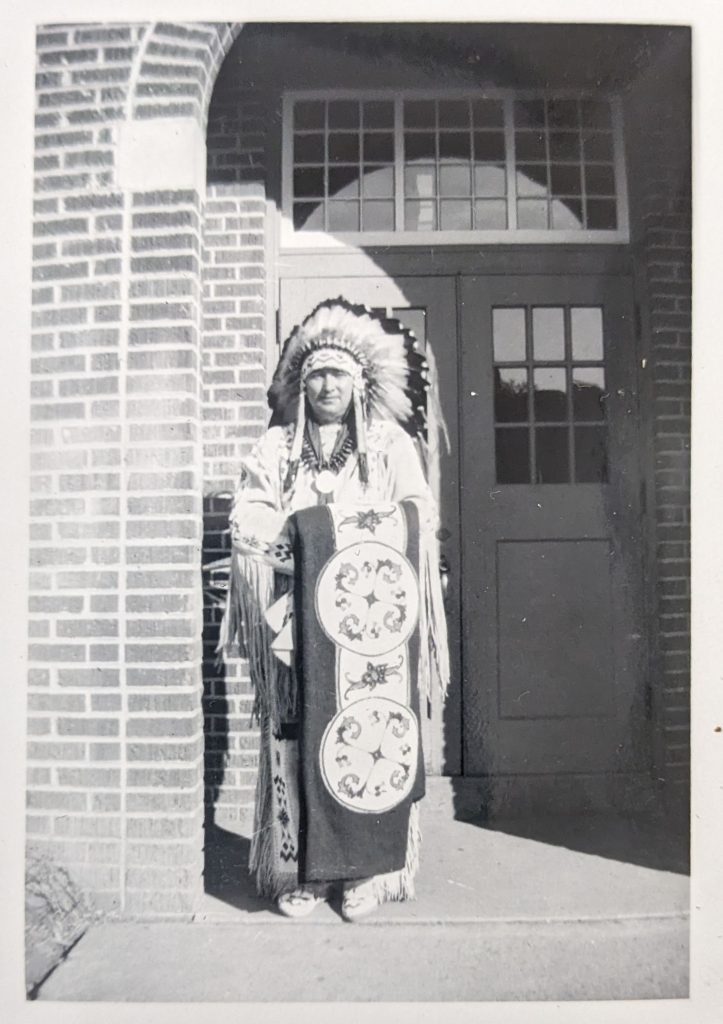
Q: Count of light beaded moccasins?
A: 2